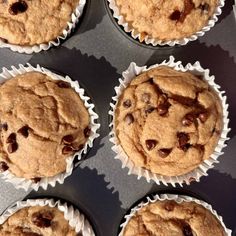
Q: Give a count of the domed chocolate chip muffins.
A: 6